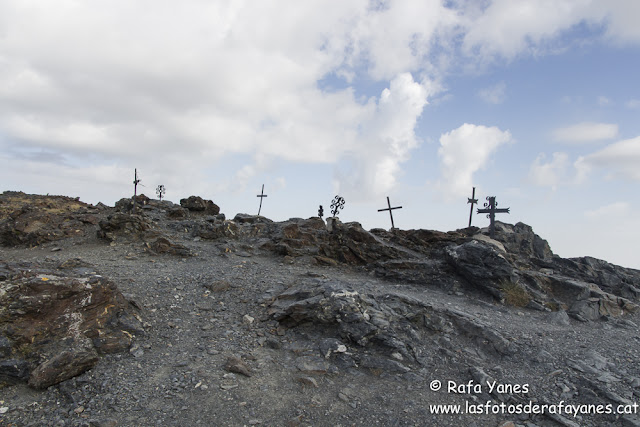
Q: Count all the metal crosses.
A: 8